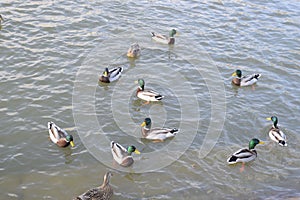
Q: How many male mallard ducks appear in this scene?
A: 9